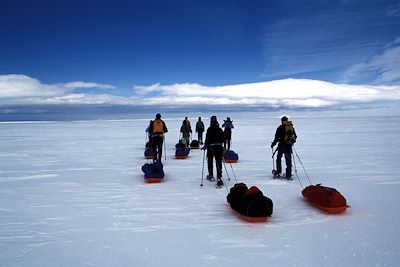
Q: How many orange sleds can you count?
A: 7